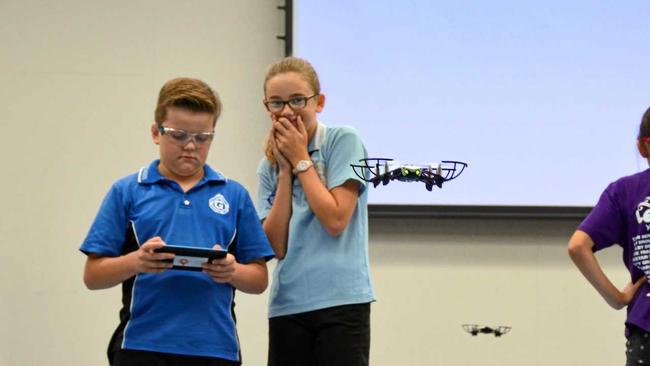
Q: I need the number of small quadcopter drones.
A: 2